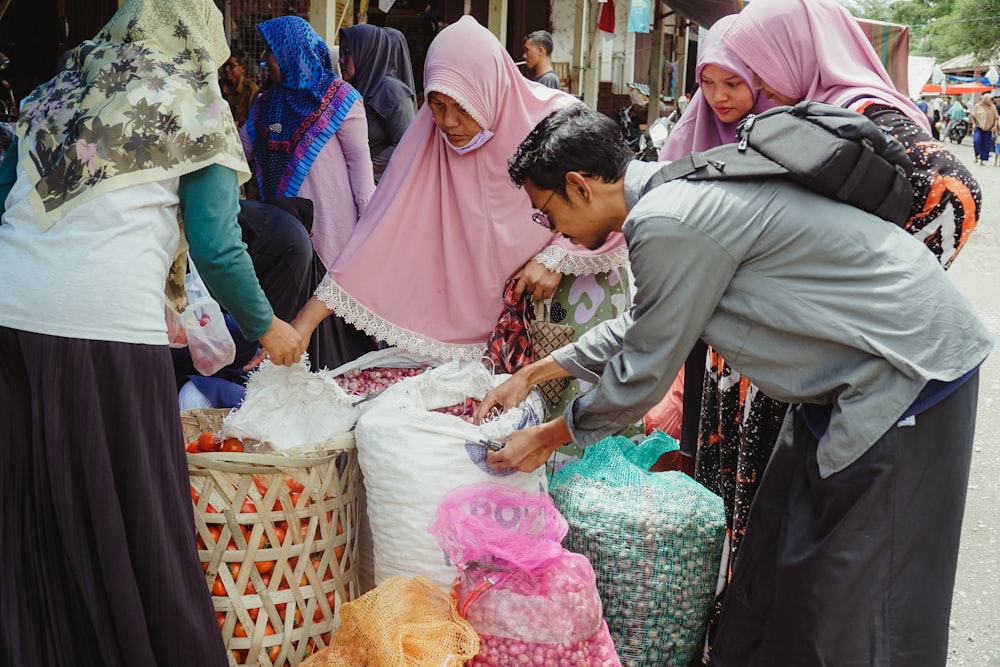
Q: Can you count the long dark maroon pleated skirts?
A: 1